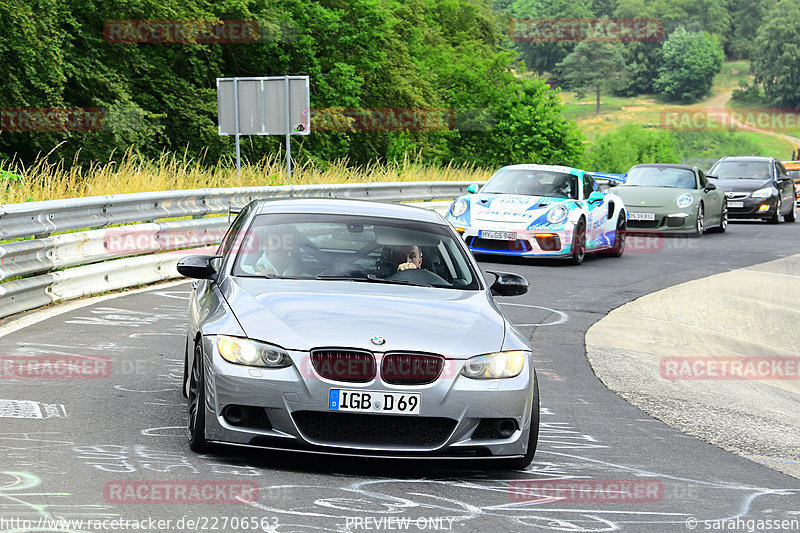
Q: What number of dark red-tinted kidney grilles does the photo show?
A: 2